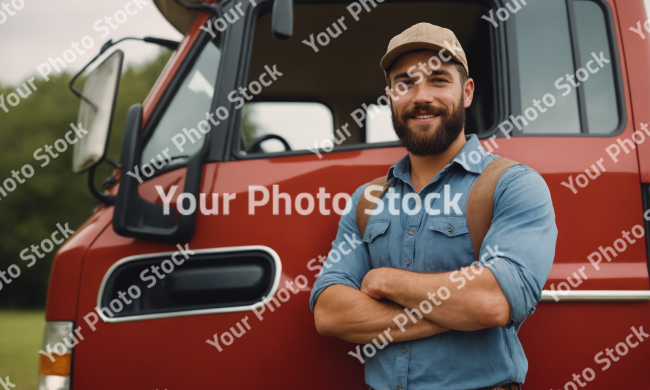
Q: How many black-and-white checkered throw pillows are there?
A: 0